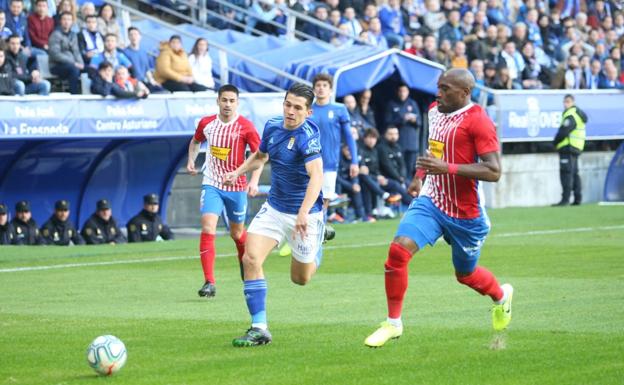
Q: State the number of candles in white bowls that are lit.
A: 0